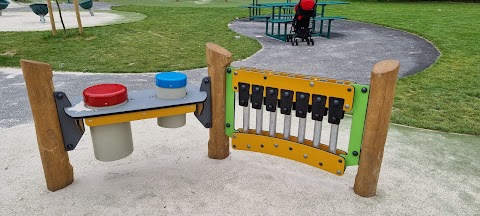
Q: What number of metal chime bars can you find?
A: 7